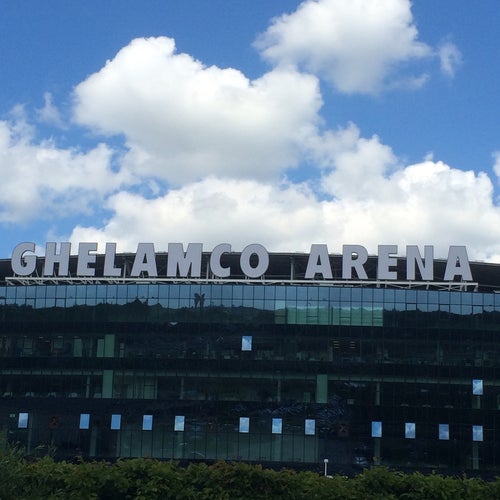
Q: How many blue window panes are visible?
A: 14